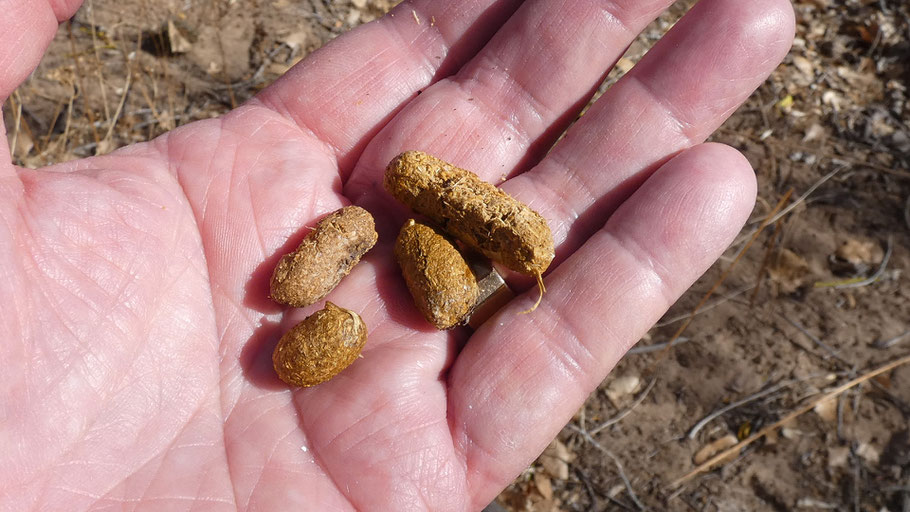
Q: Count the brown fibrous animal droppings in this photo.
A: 4